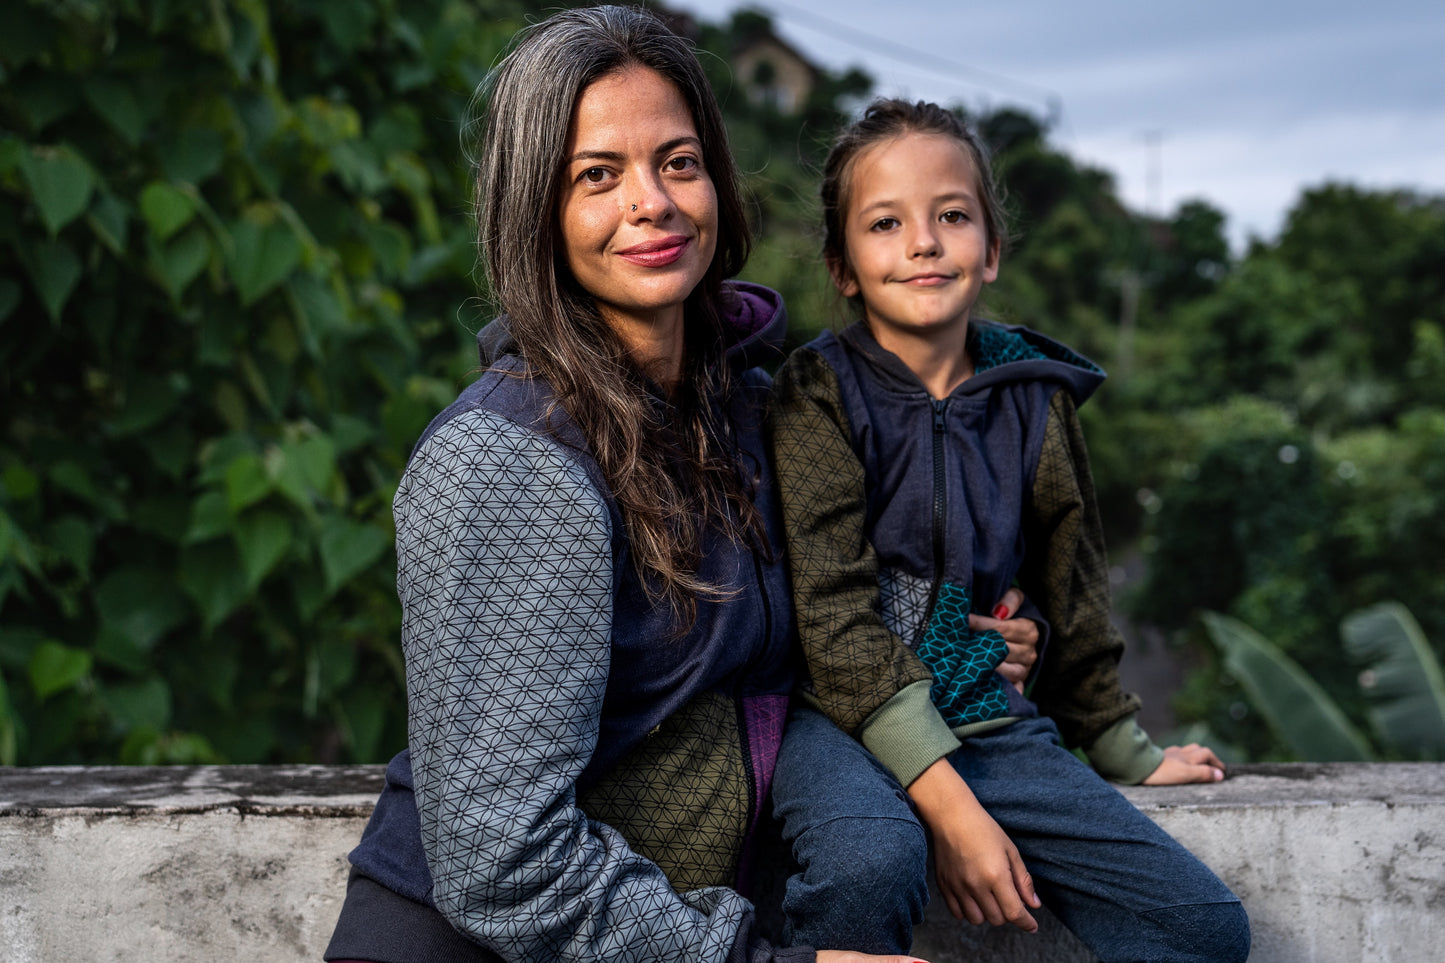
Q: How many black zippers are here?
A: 2